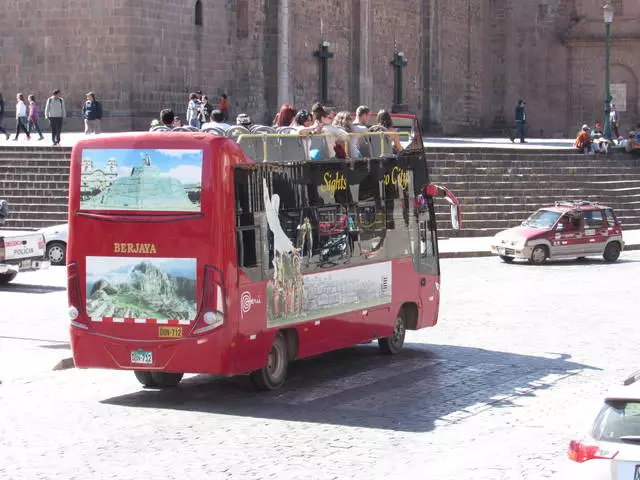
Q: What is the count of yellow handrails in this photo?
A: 1